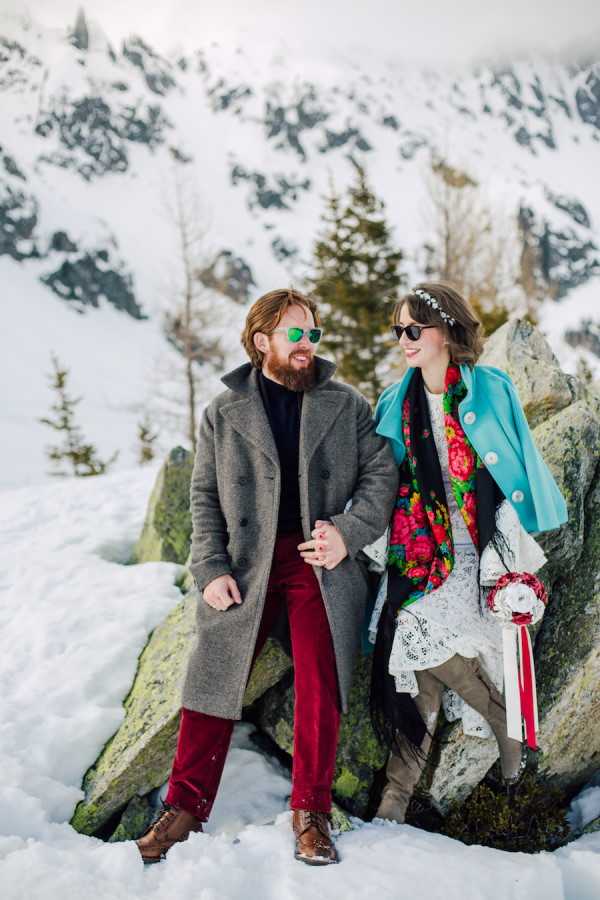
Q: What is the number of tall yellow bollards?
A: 0